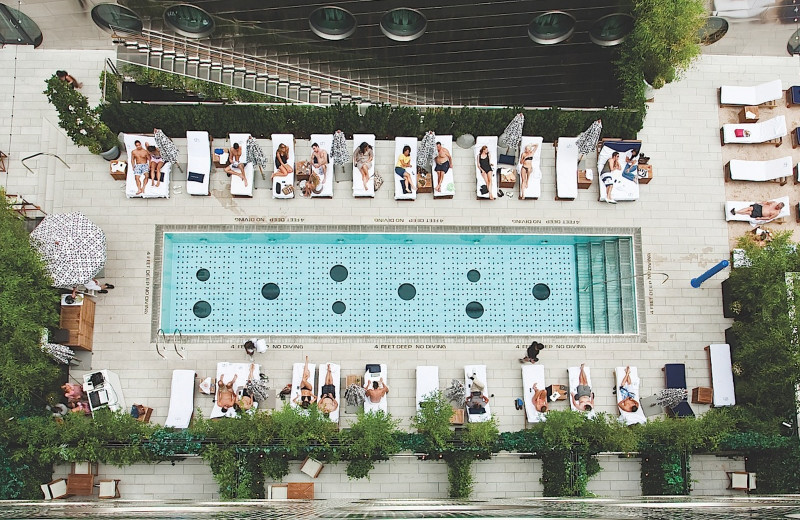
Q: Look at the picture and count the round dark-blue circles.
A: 9